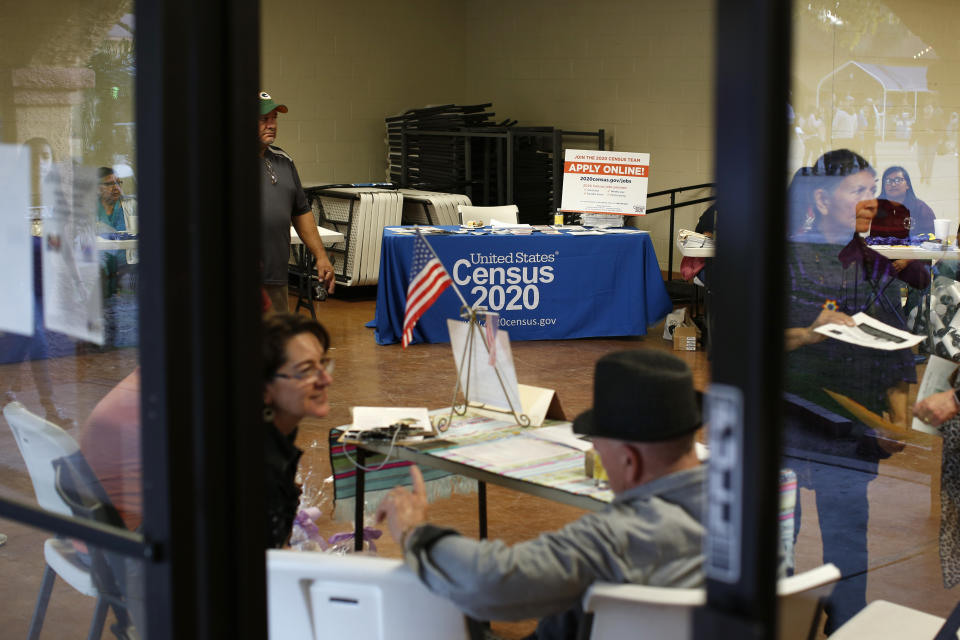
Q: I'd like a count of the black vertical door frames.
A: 2